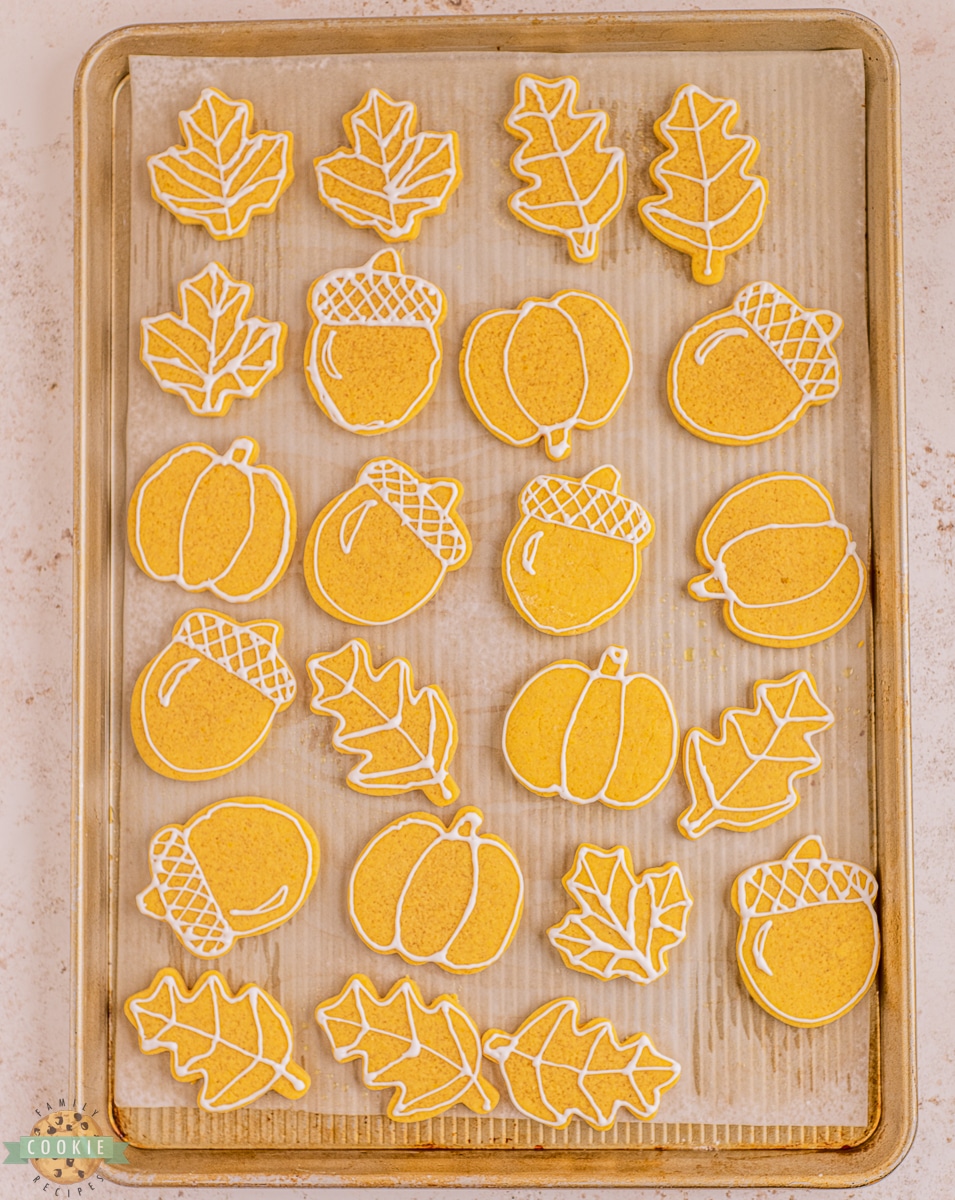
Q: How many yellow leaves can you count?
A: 11